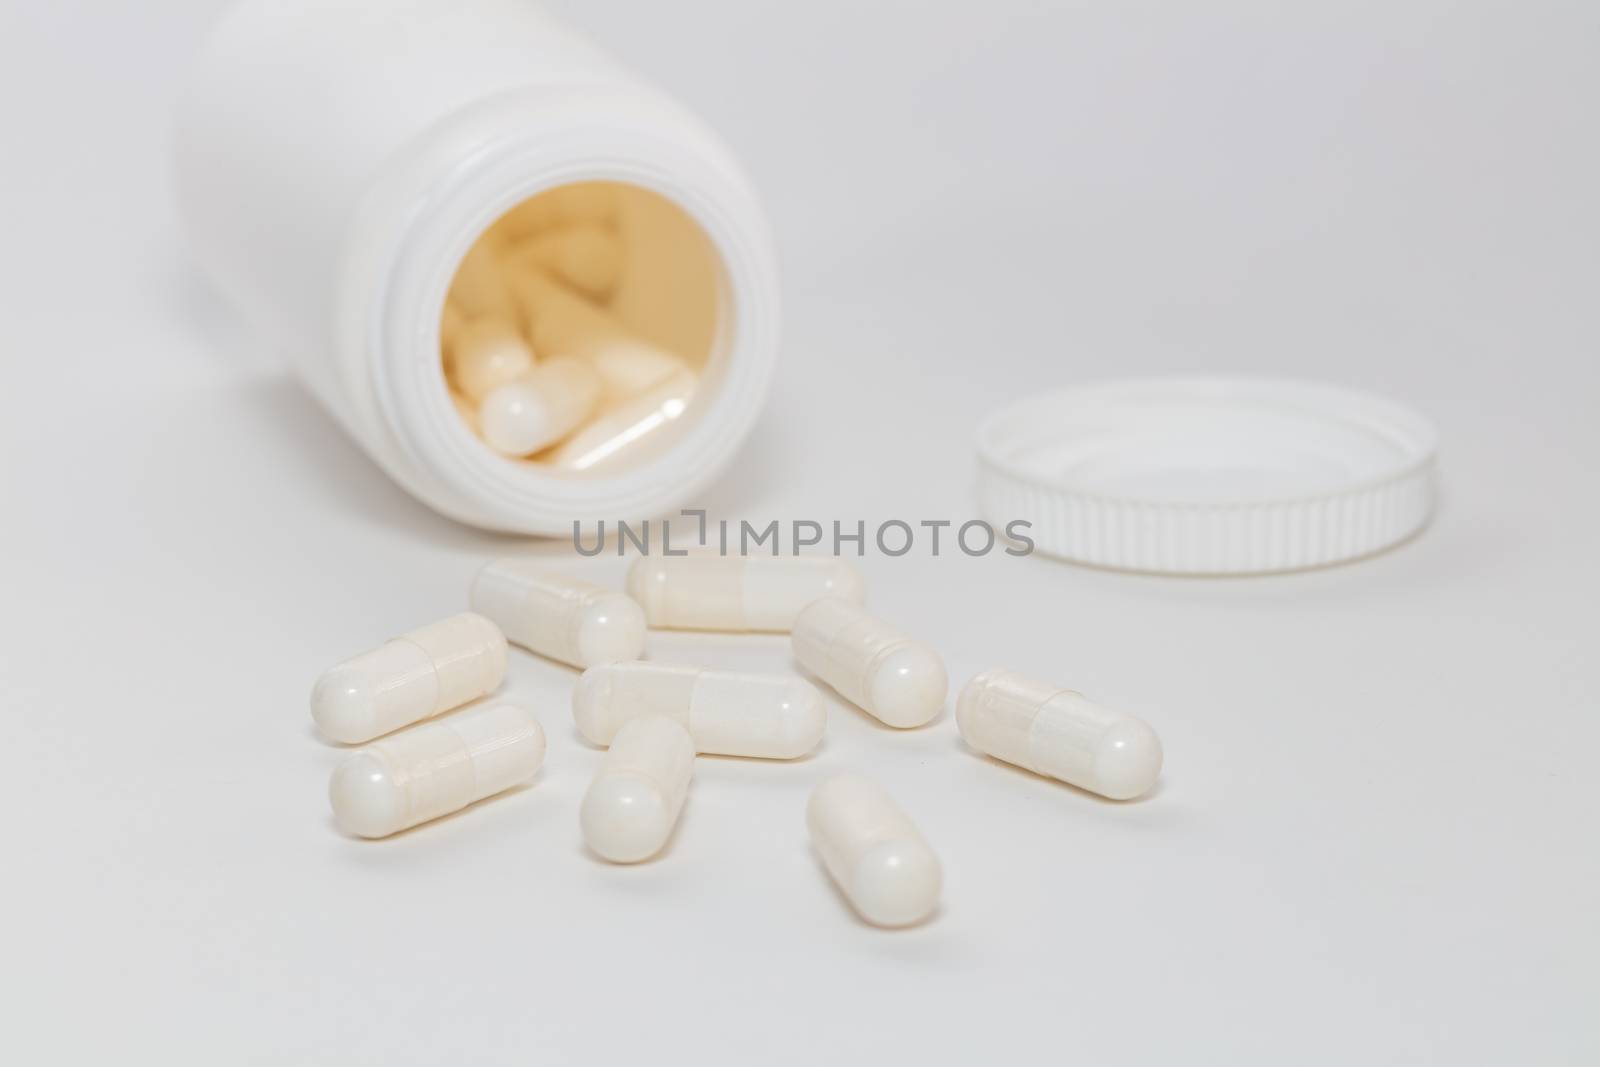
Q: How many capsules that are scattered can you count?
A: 9